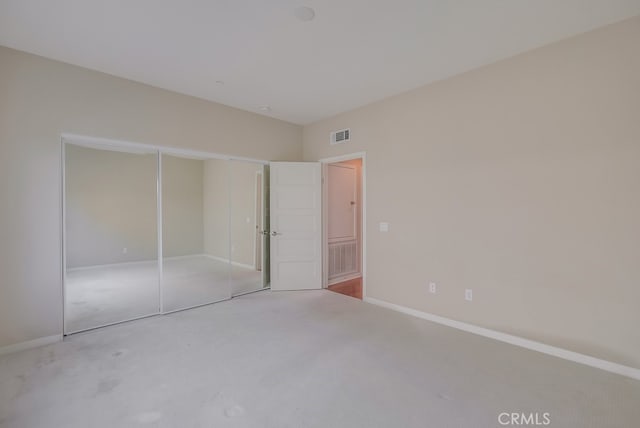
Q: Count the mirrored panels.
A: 3